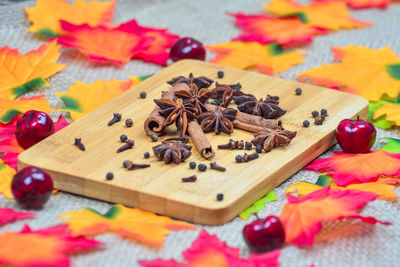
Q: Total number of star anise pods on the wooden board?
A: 8